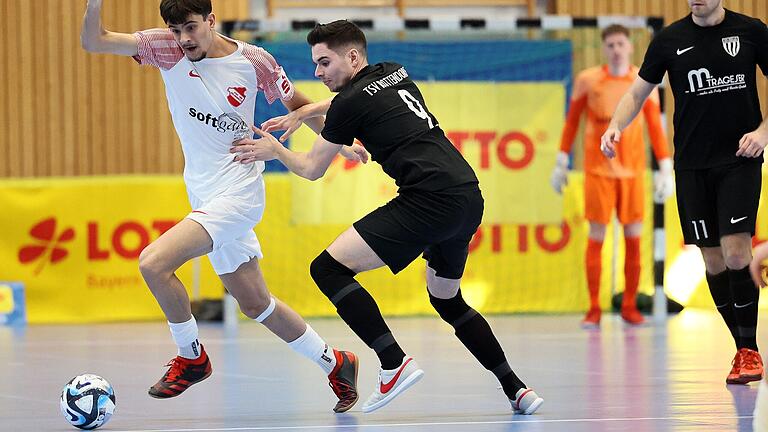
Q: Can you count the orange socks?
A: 2